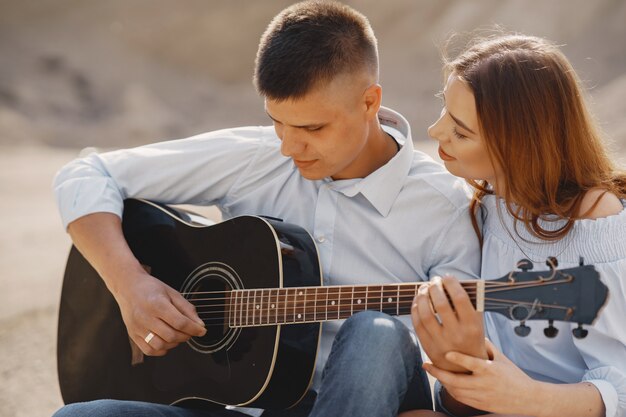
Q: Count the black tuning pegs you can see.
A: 6